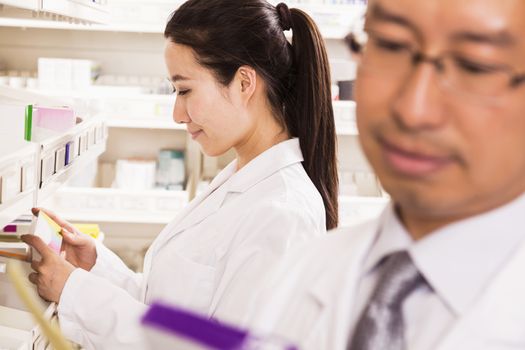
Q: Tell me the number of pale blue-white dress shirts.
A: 1